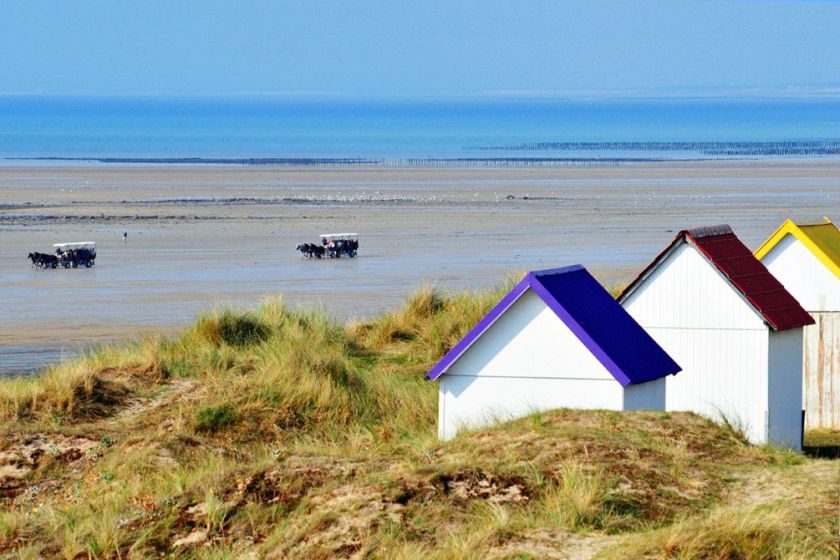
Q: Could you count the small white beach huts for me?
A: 3